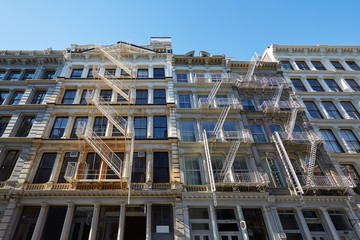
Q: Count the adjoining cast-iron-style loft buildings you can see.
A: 5